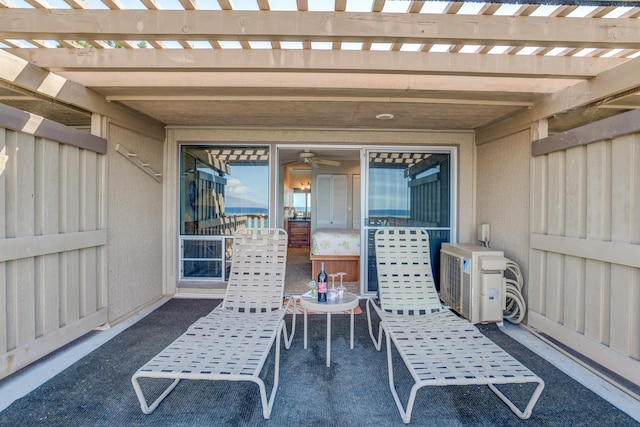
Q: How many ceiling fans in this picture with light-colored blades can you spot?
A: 1